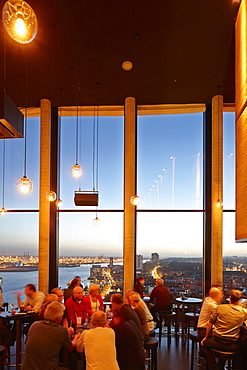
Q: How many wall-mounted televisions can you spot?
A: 0